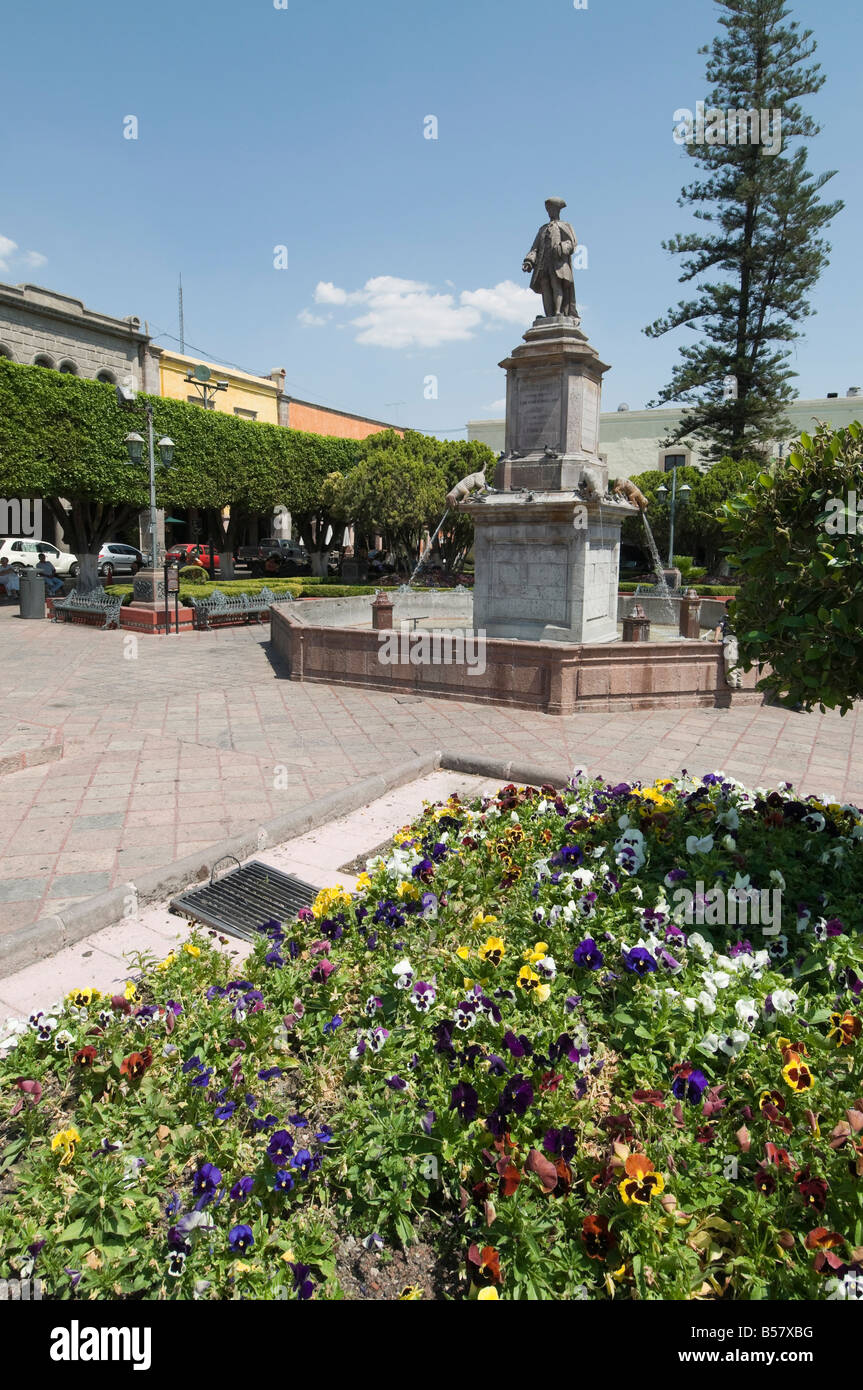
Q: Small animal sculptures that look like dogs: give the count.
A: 3